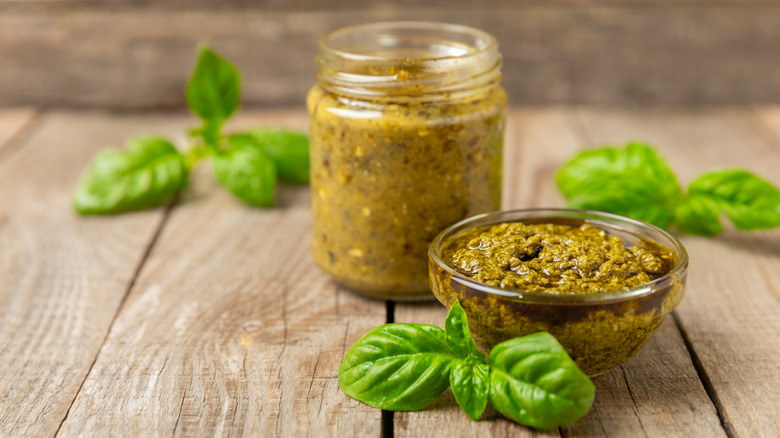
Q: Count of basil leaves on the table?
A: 11